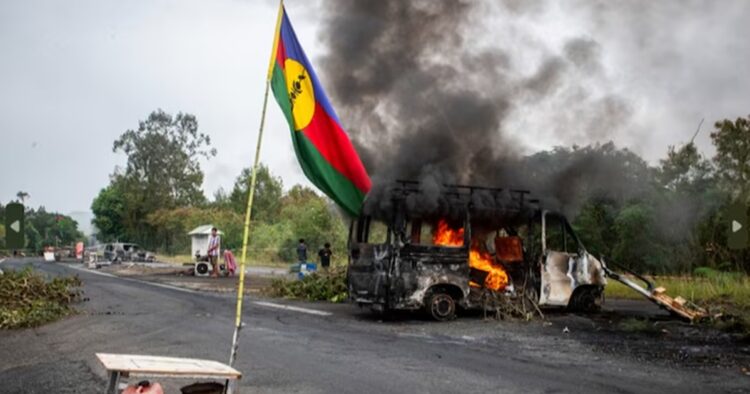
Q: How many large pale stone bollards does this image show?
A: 0